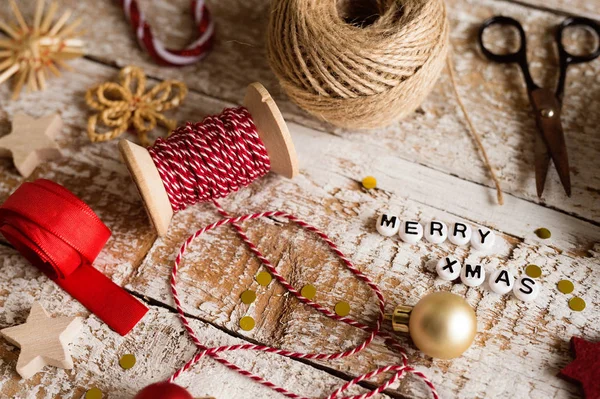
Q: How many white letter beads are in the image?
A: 9